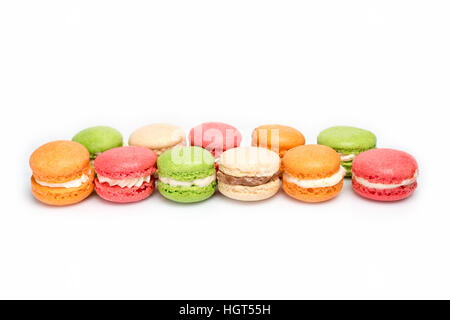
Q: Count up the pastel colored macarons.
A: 11